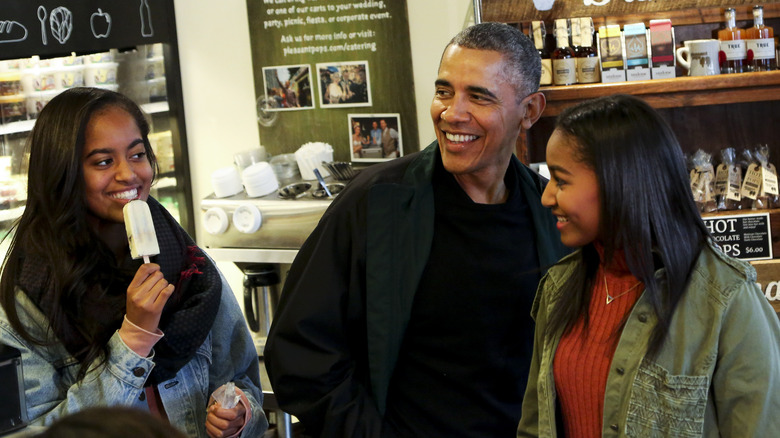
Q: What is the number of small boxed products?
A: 3